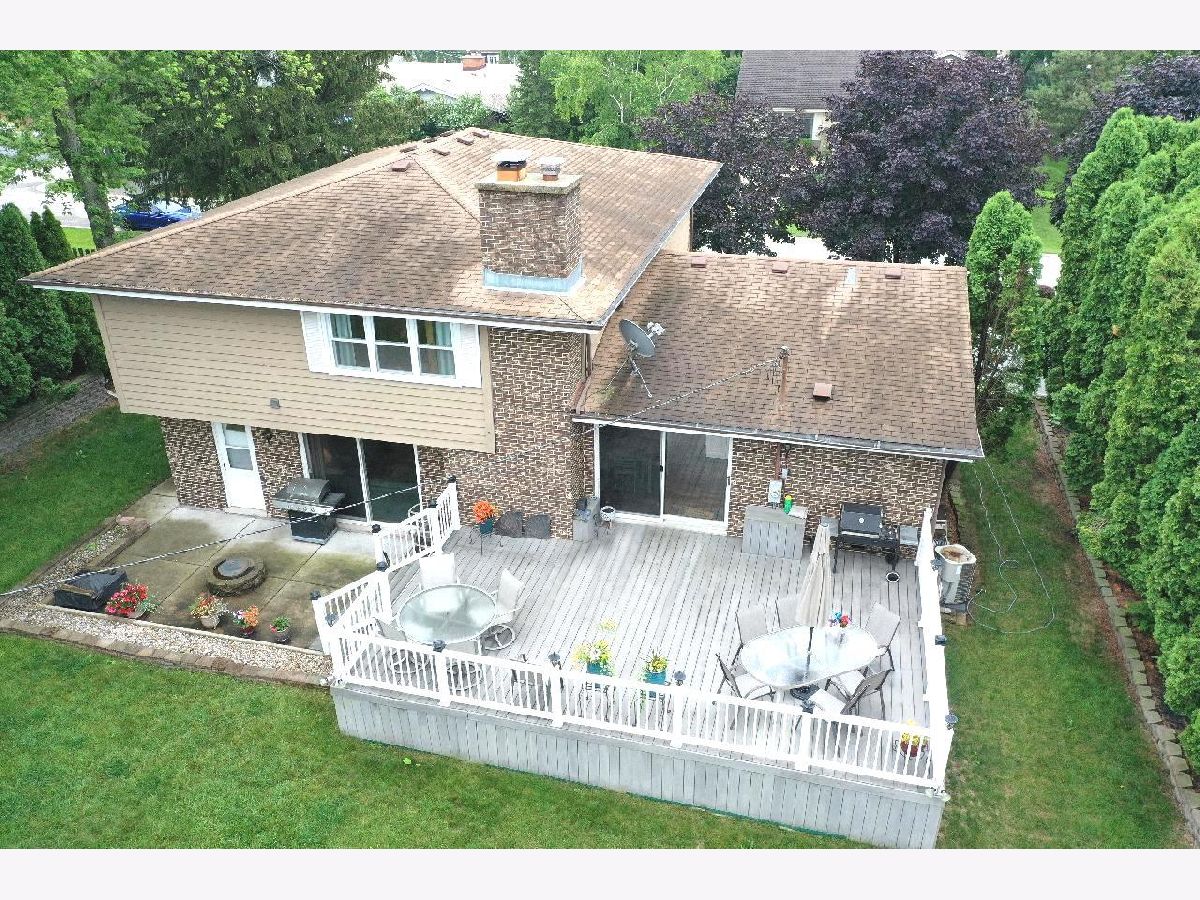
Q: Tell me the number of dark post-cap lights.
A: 13